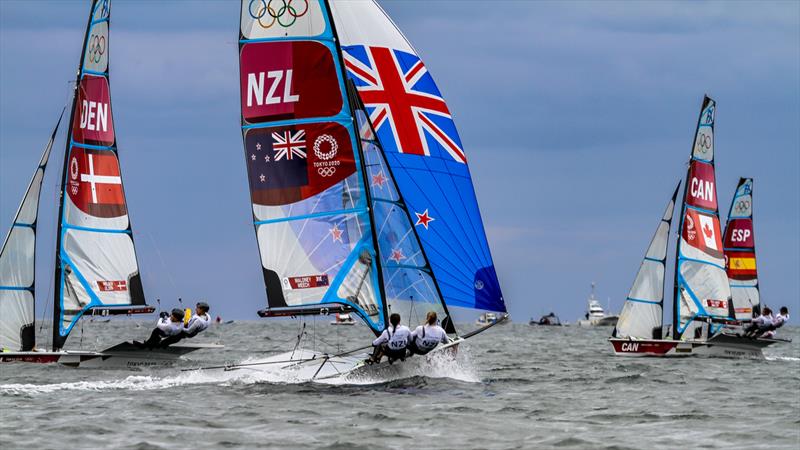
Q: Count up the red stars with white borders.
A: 4